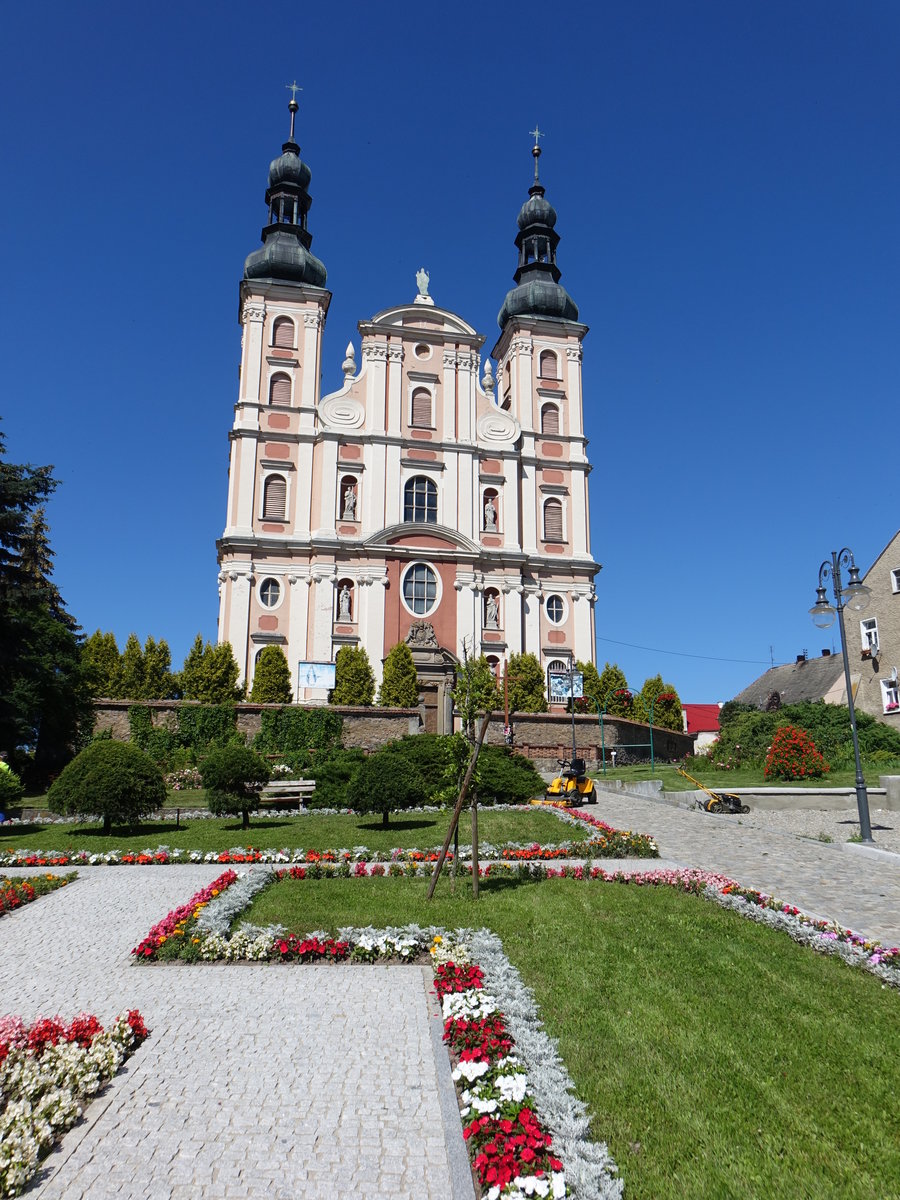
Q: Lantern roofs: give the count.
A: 2